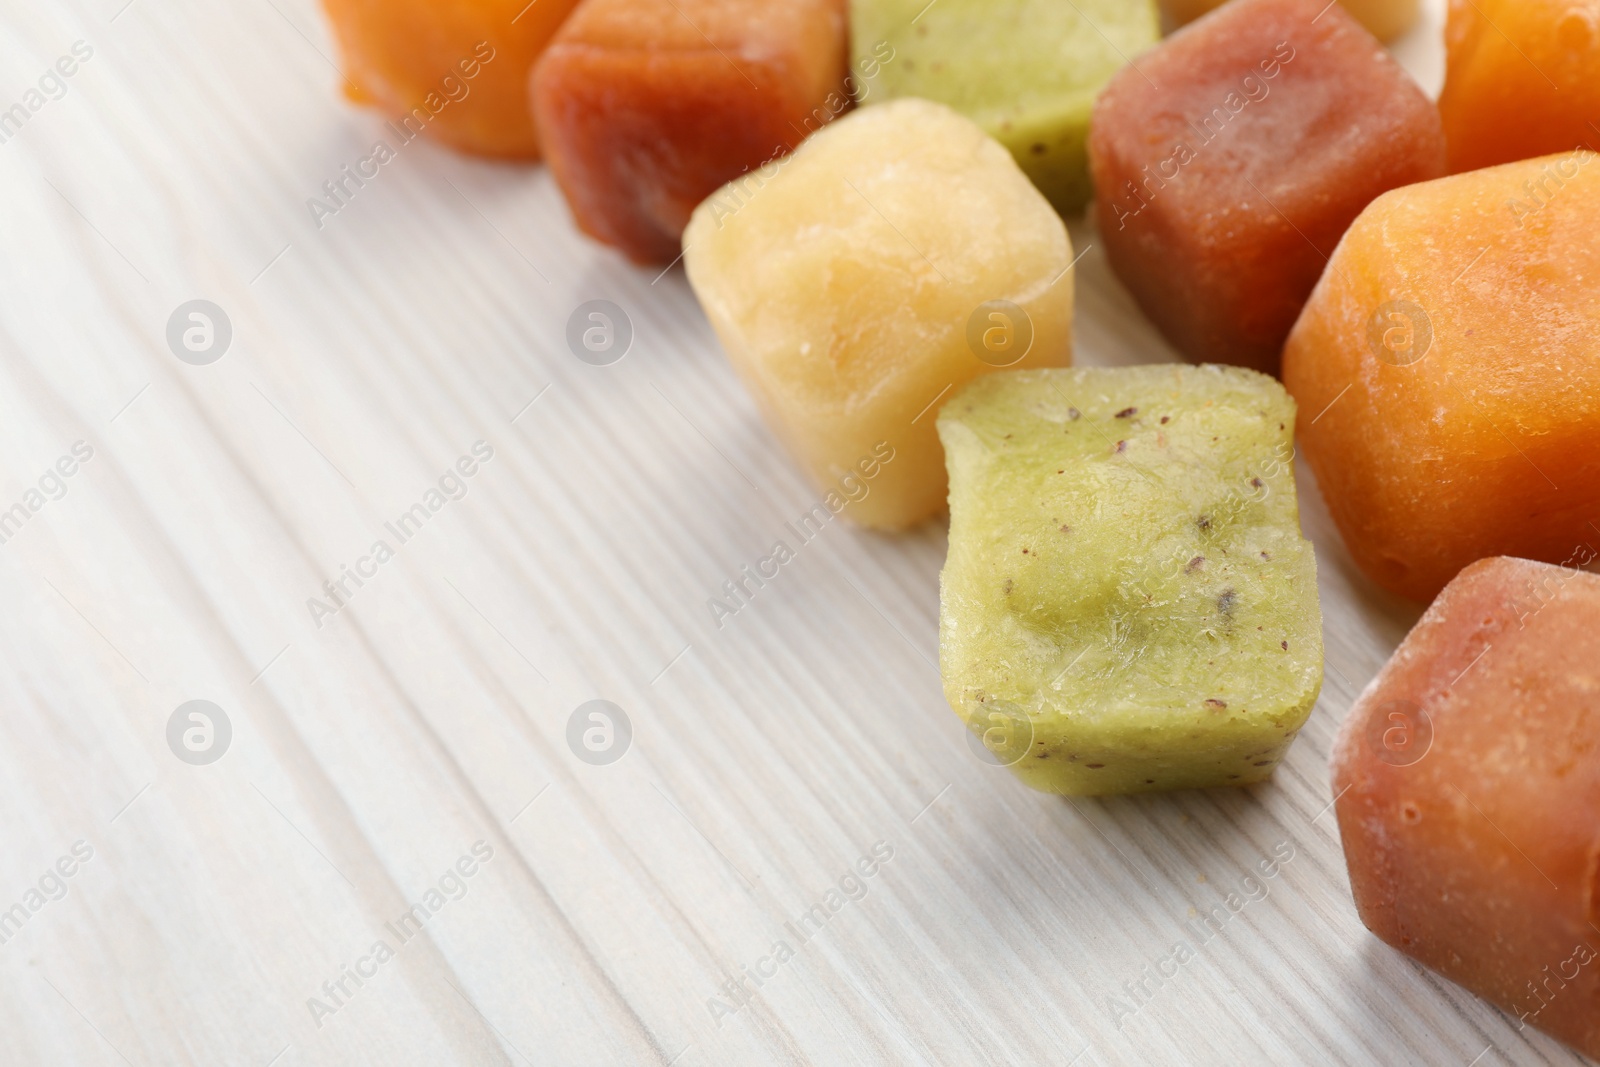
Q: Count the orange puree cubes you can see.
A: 3